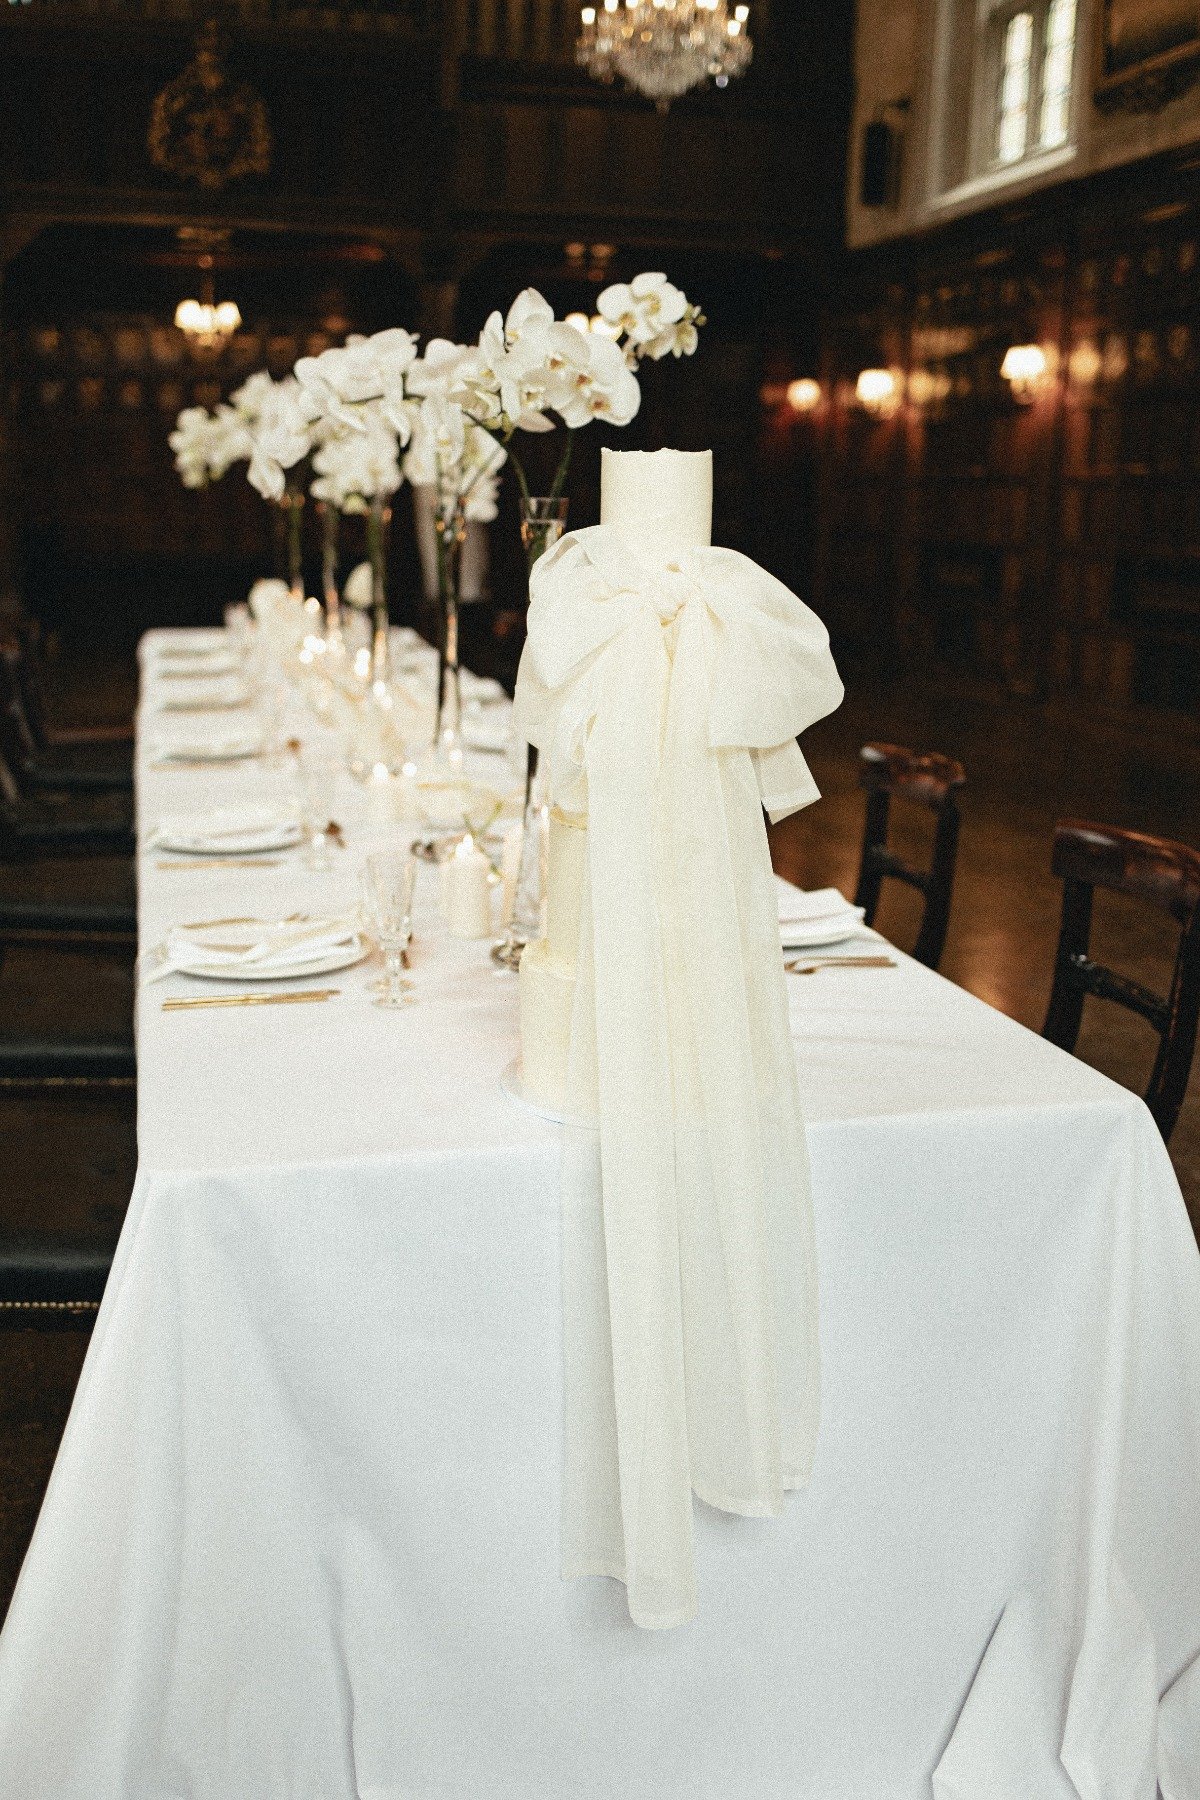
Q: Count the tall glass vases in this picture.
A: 5